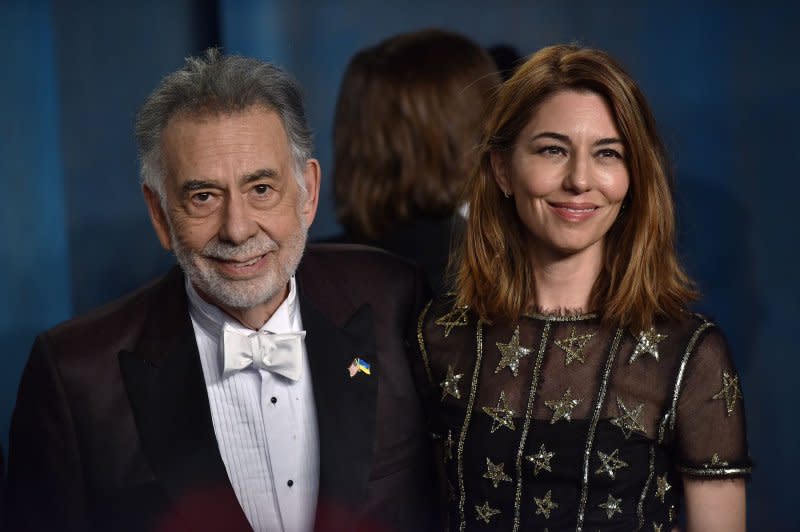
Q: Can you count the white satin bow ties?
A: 1